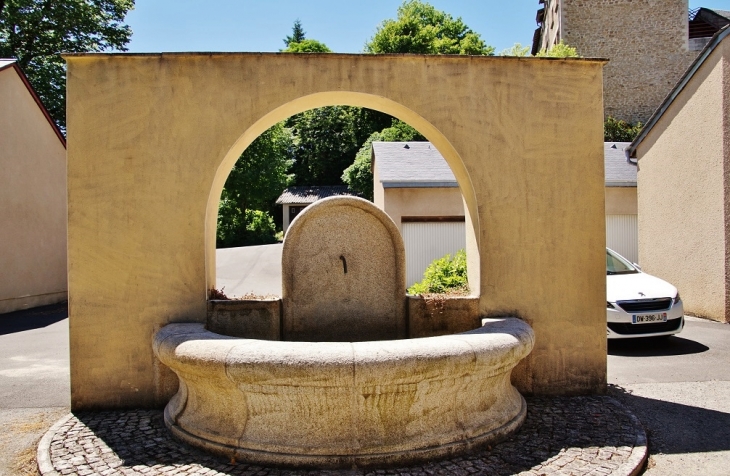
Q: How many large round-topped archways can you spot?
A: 1